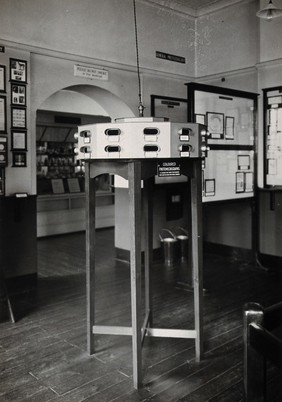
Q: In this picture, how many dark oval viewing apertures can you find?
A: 8